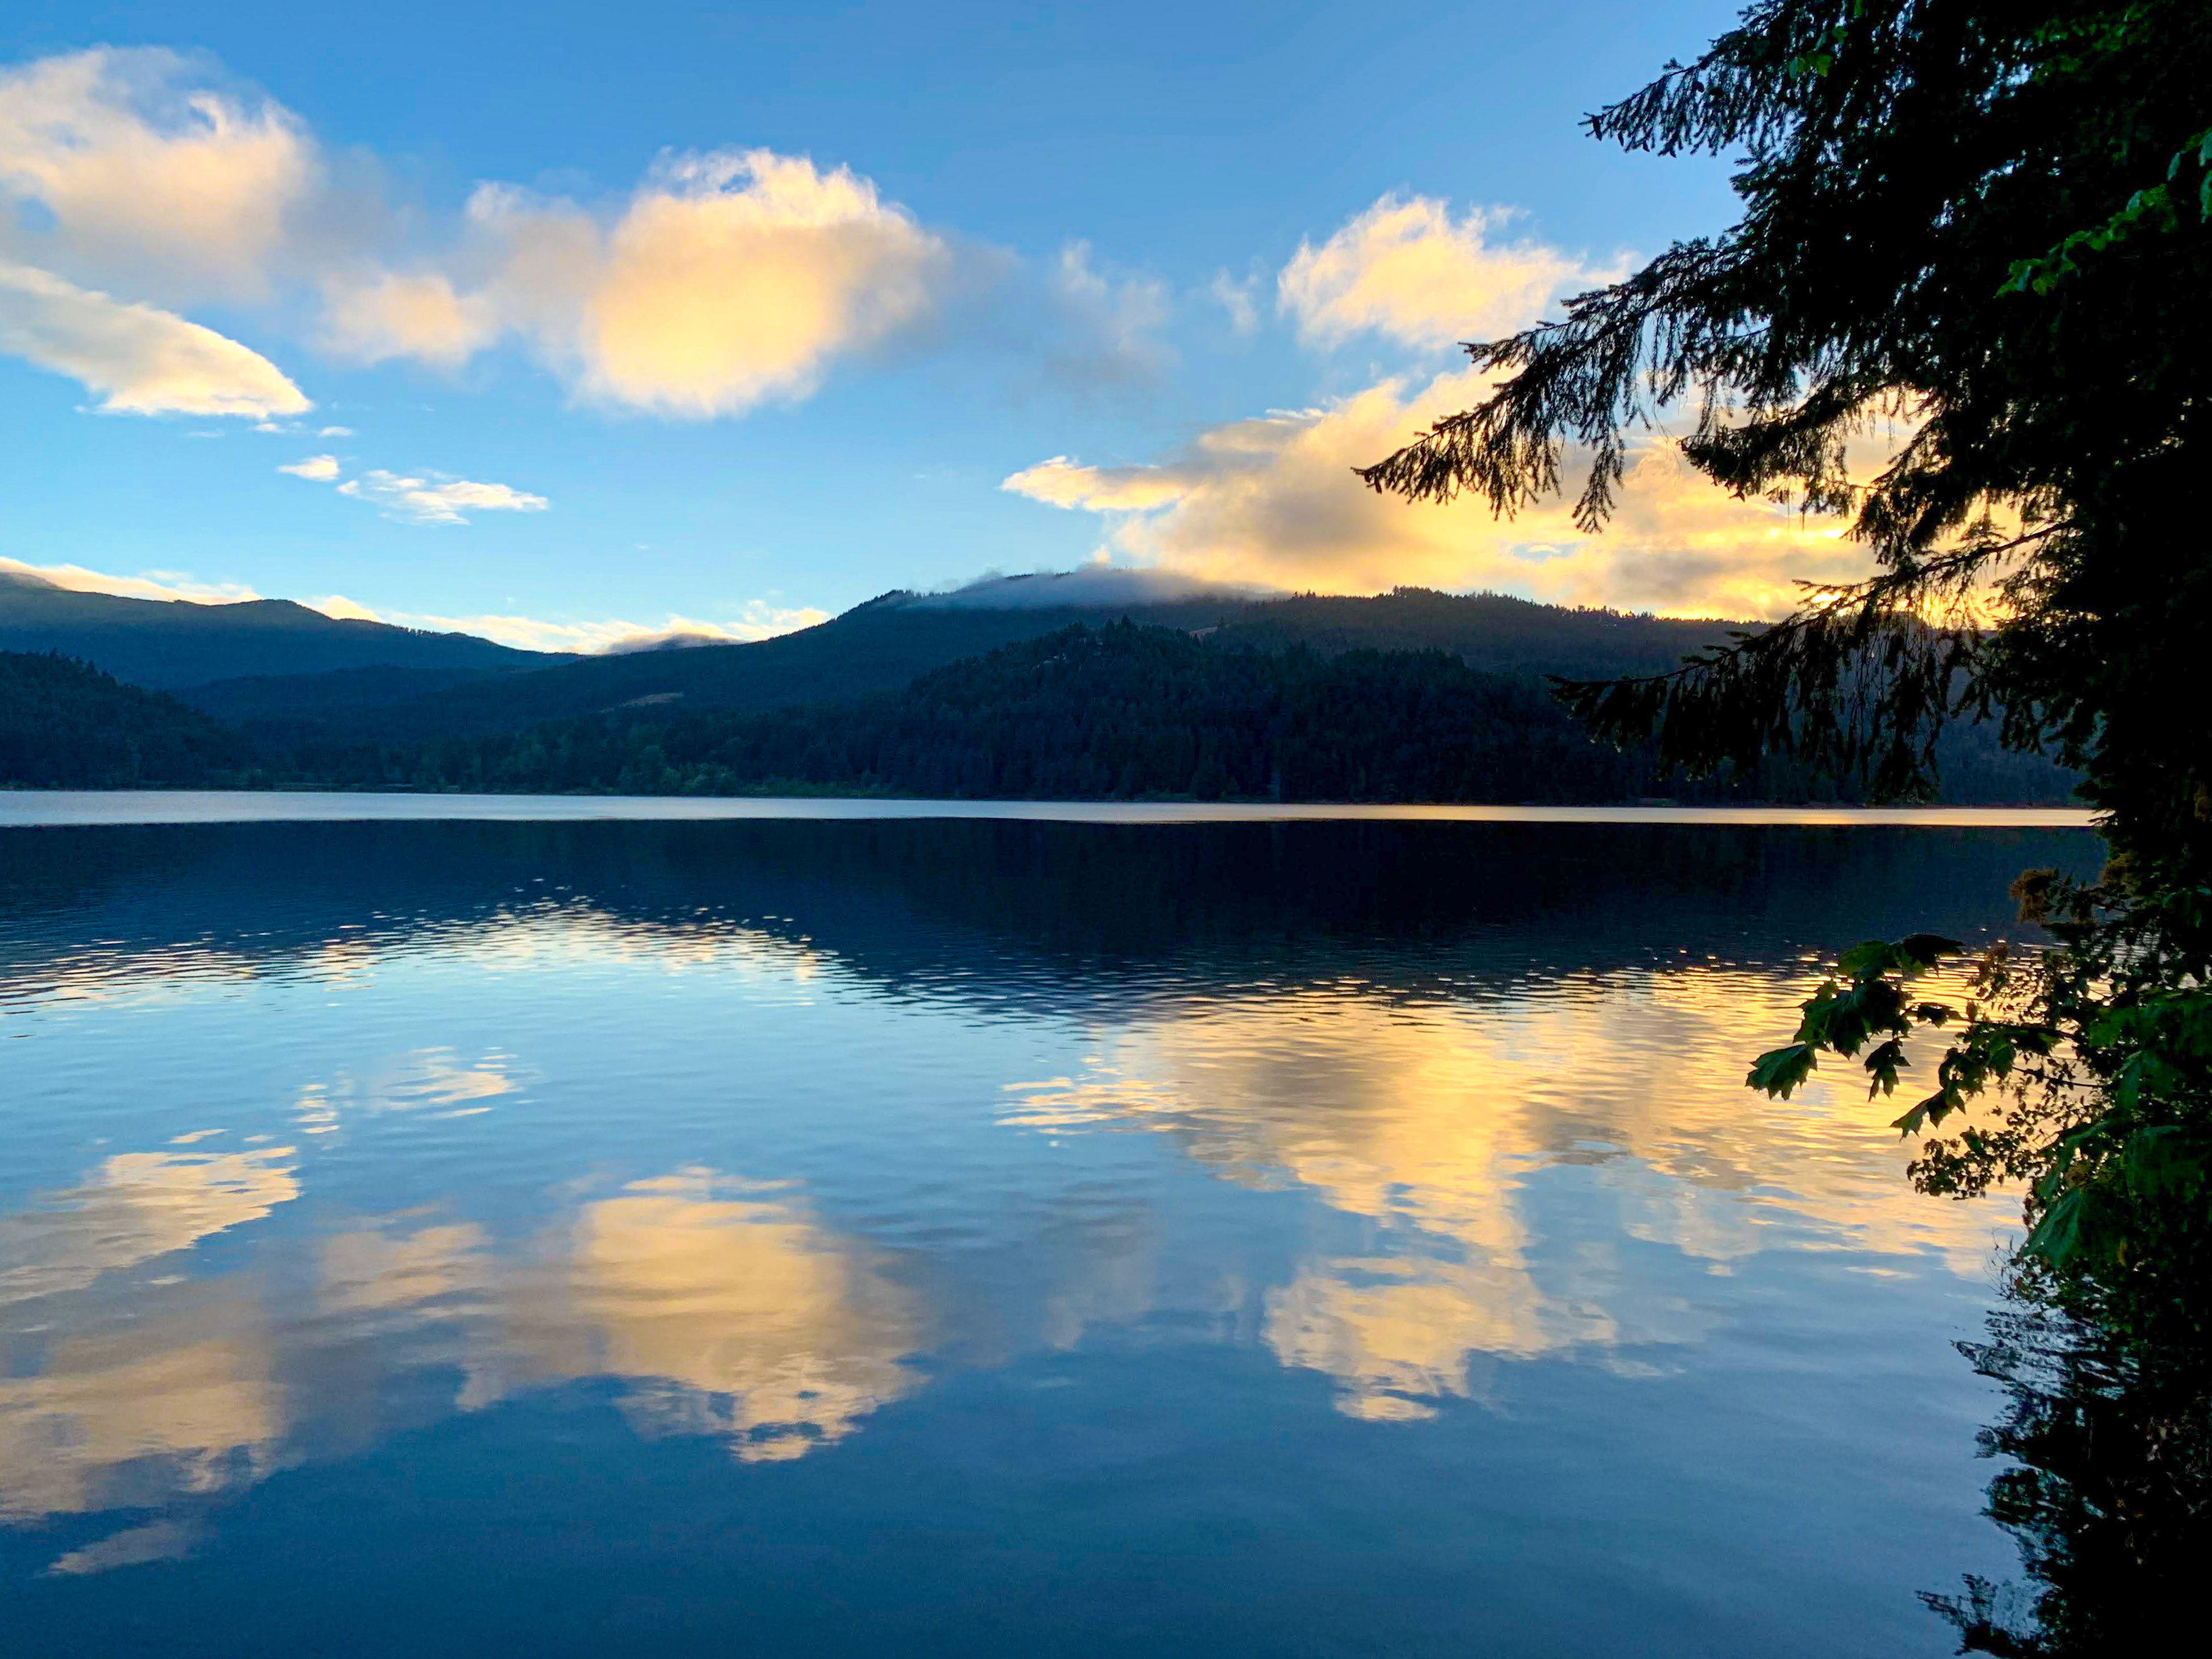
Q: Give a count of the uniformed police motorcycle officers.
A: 0